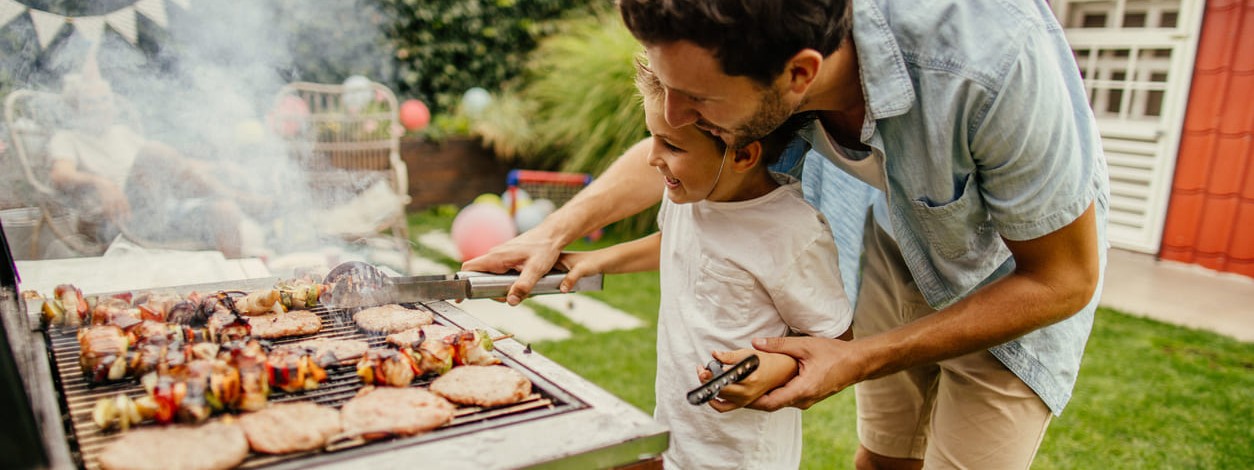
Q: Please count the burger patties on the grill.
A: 8